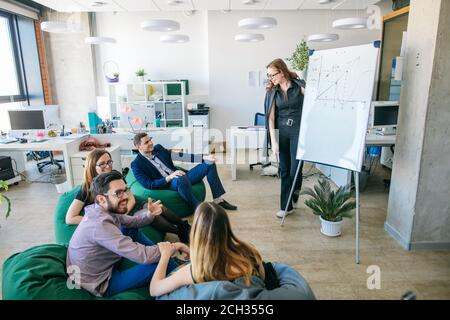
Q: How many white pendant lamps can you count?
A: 8